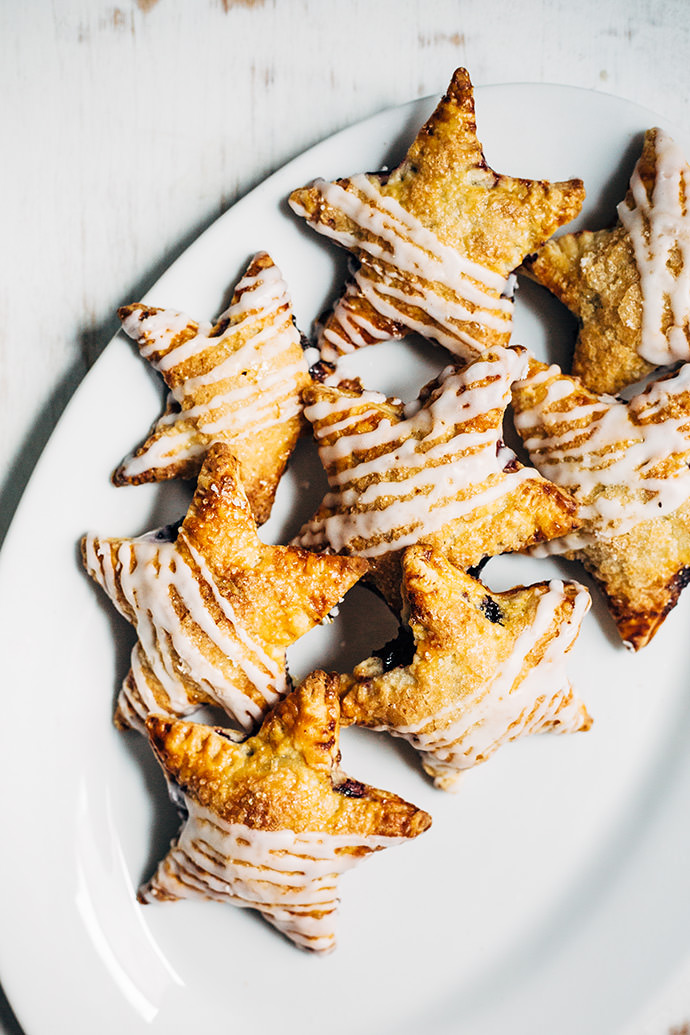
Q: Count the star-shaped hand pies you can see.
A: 8